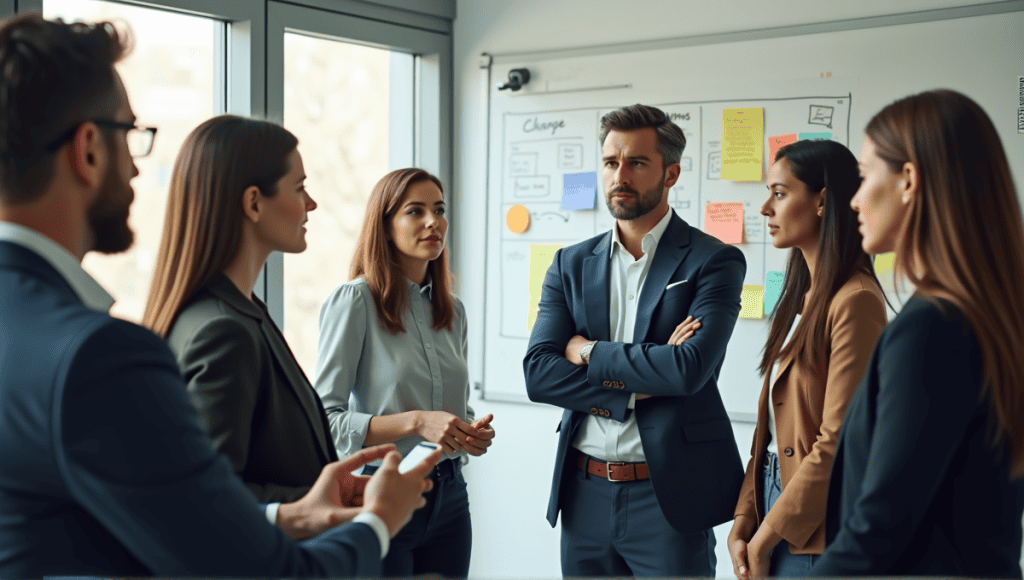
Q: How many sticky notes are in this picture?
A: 10